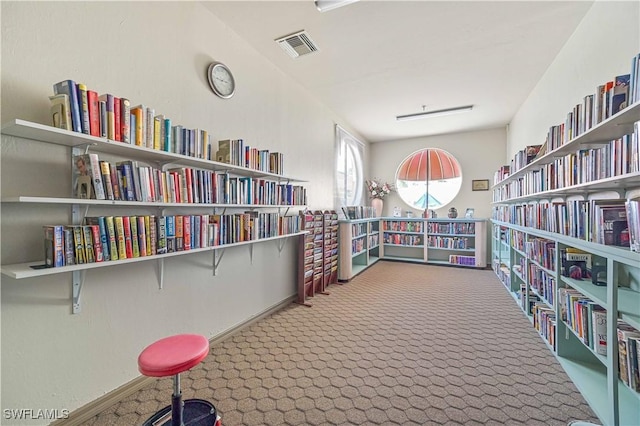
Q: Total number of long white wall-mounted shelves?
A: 5